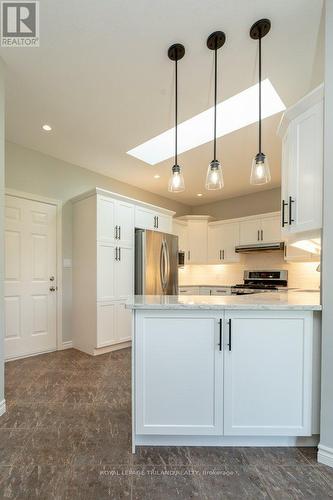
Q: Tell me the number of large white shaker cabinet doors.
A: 2